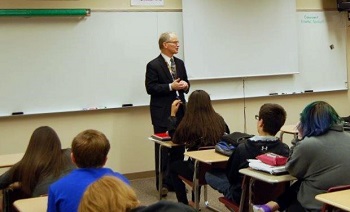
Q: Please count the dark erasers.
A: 4